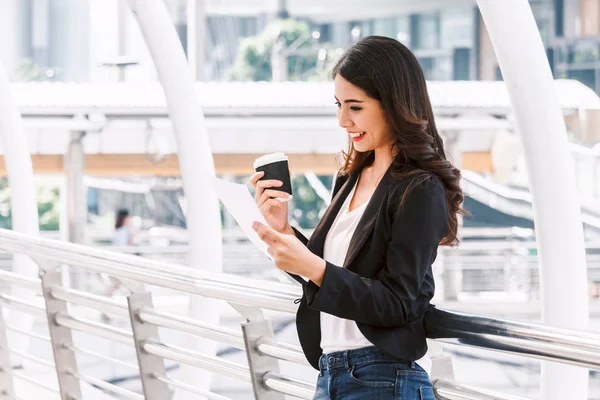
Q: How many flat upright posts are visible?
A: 5